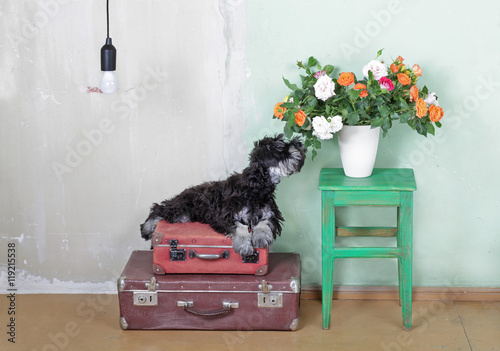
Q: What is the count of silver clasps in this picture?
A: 2